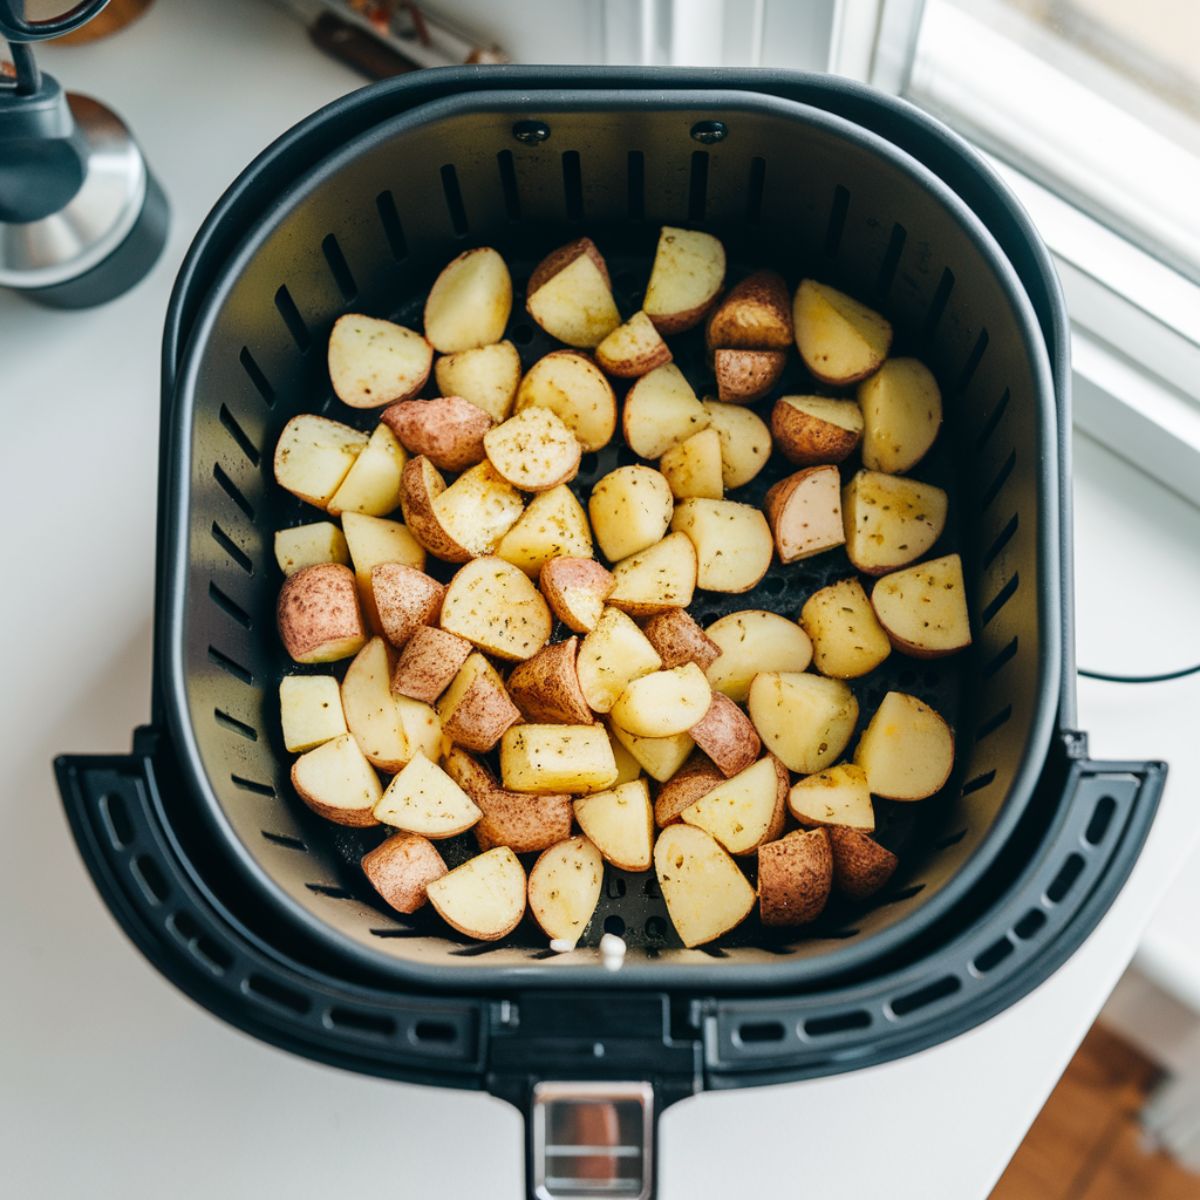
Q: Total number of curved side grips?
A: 2